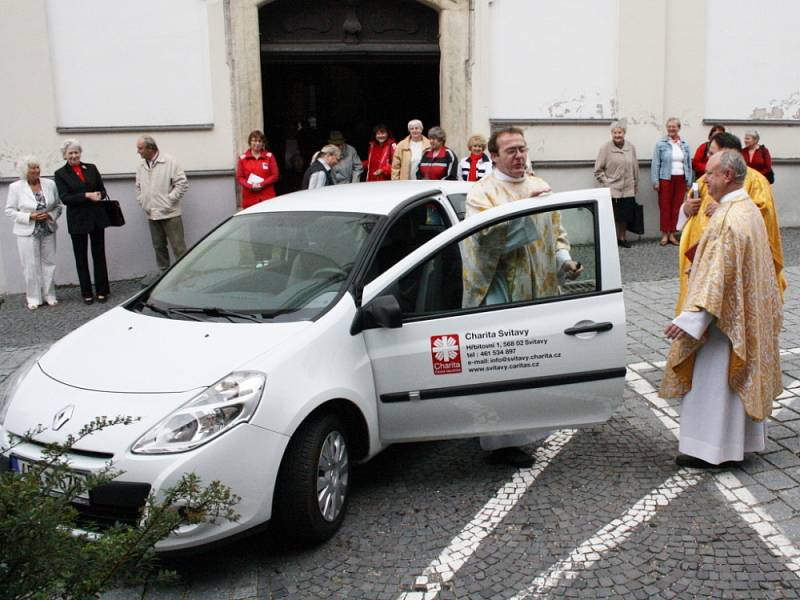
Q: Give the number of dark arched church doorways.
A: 1